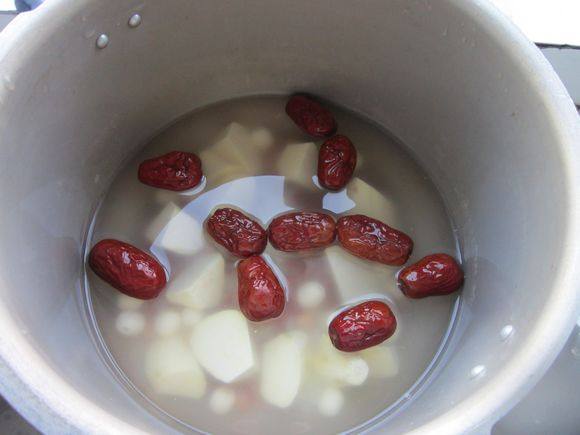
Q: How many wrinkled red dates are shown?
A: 10